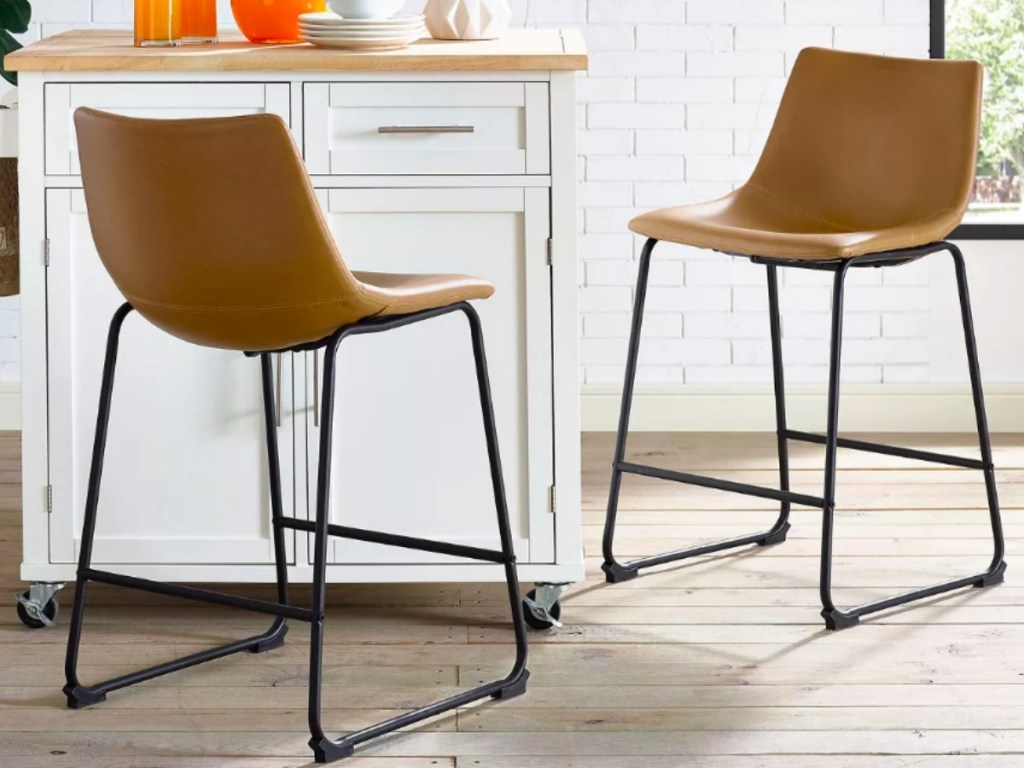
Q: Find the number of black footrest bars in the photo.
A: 4